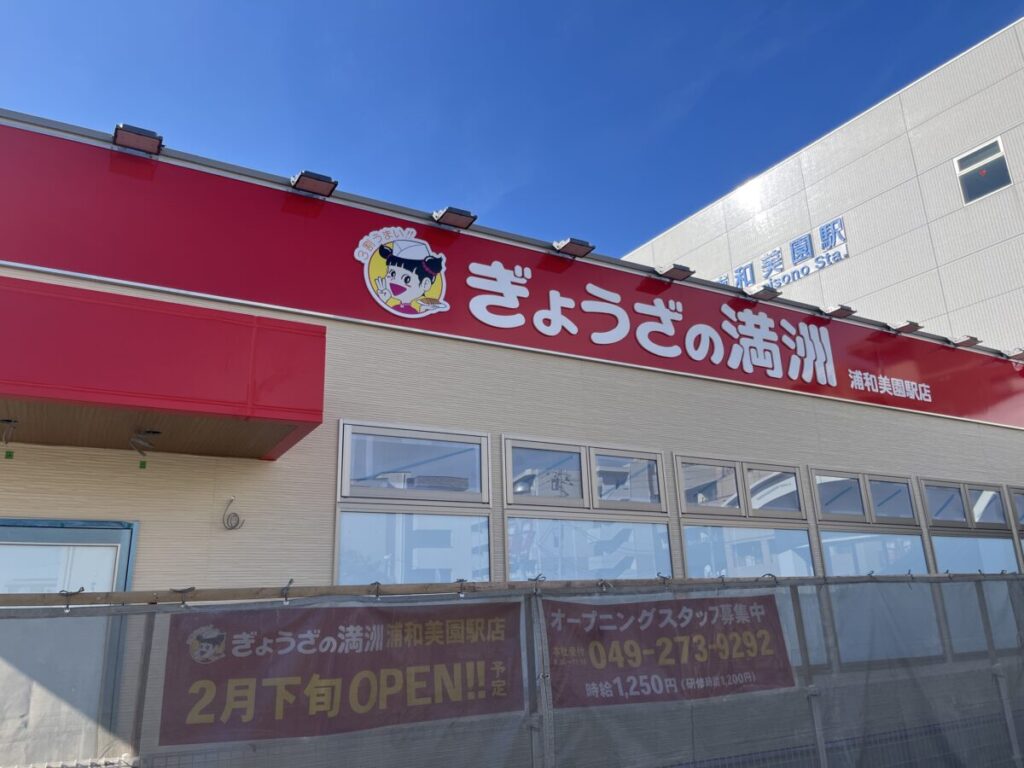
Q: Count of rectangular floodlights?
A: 10